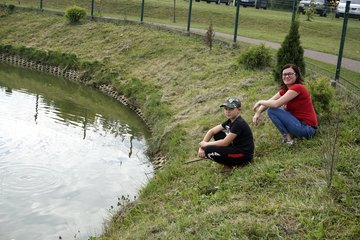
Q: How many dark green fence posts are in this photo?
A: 7